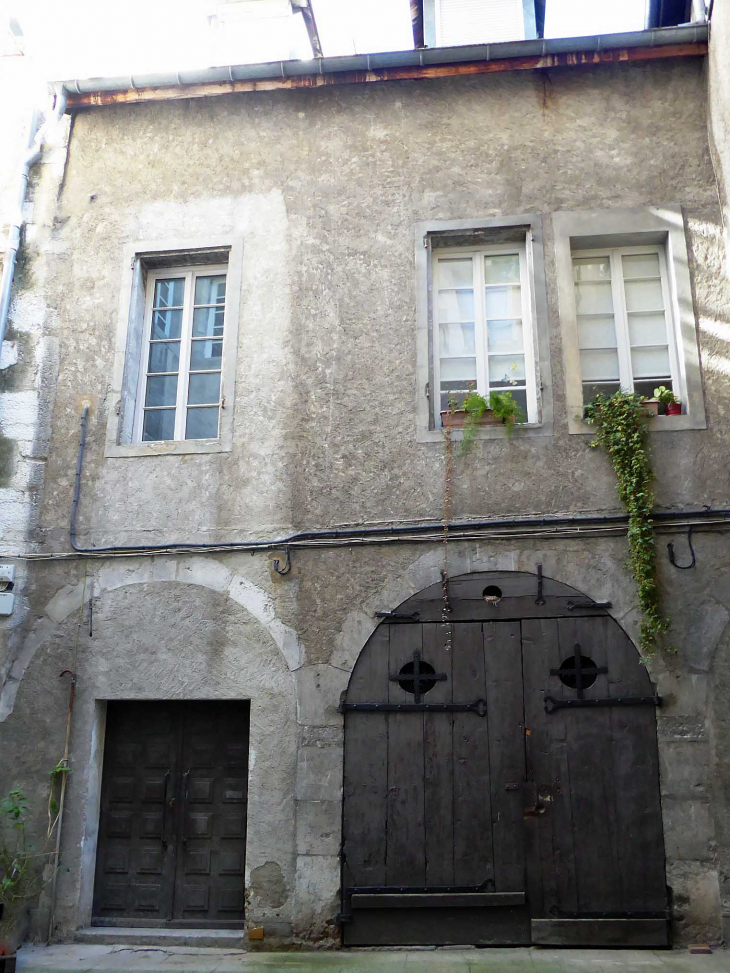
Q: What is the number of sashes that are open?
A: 0